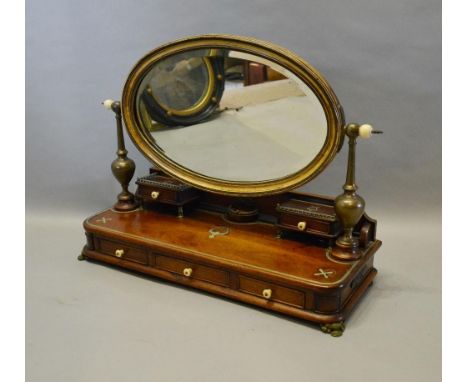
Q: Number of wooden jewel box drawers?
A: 5